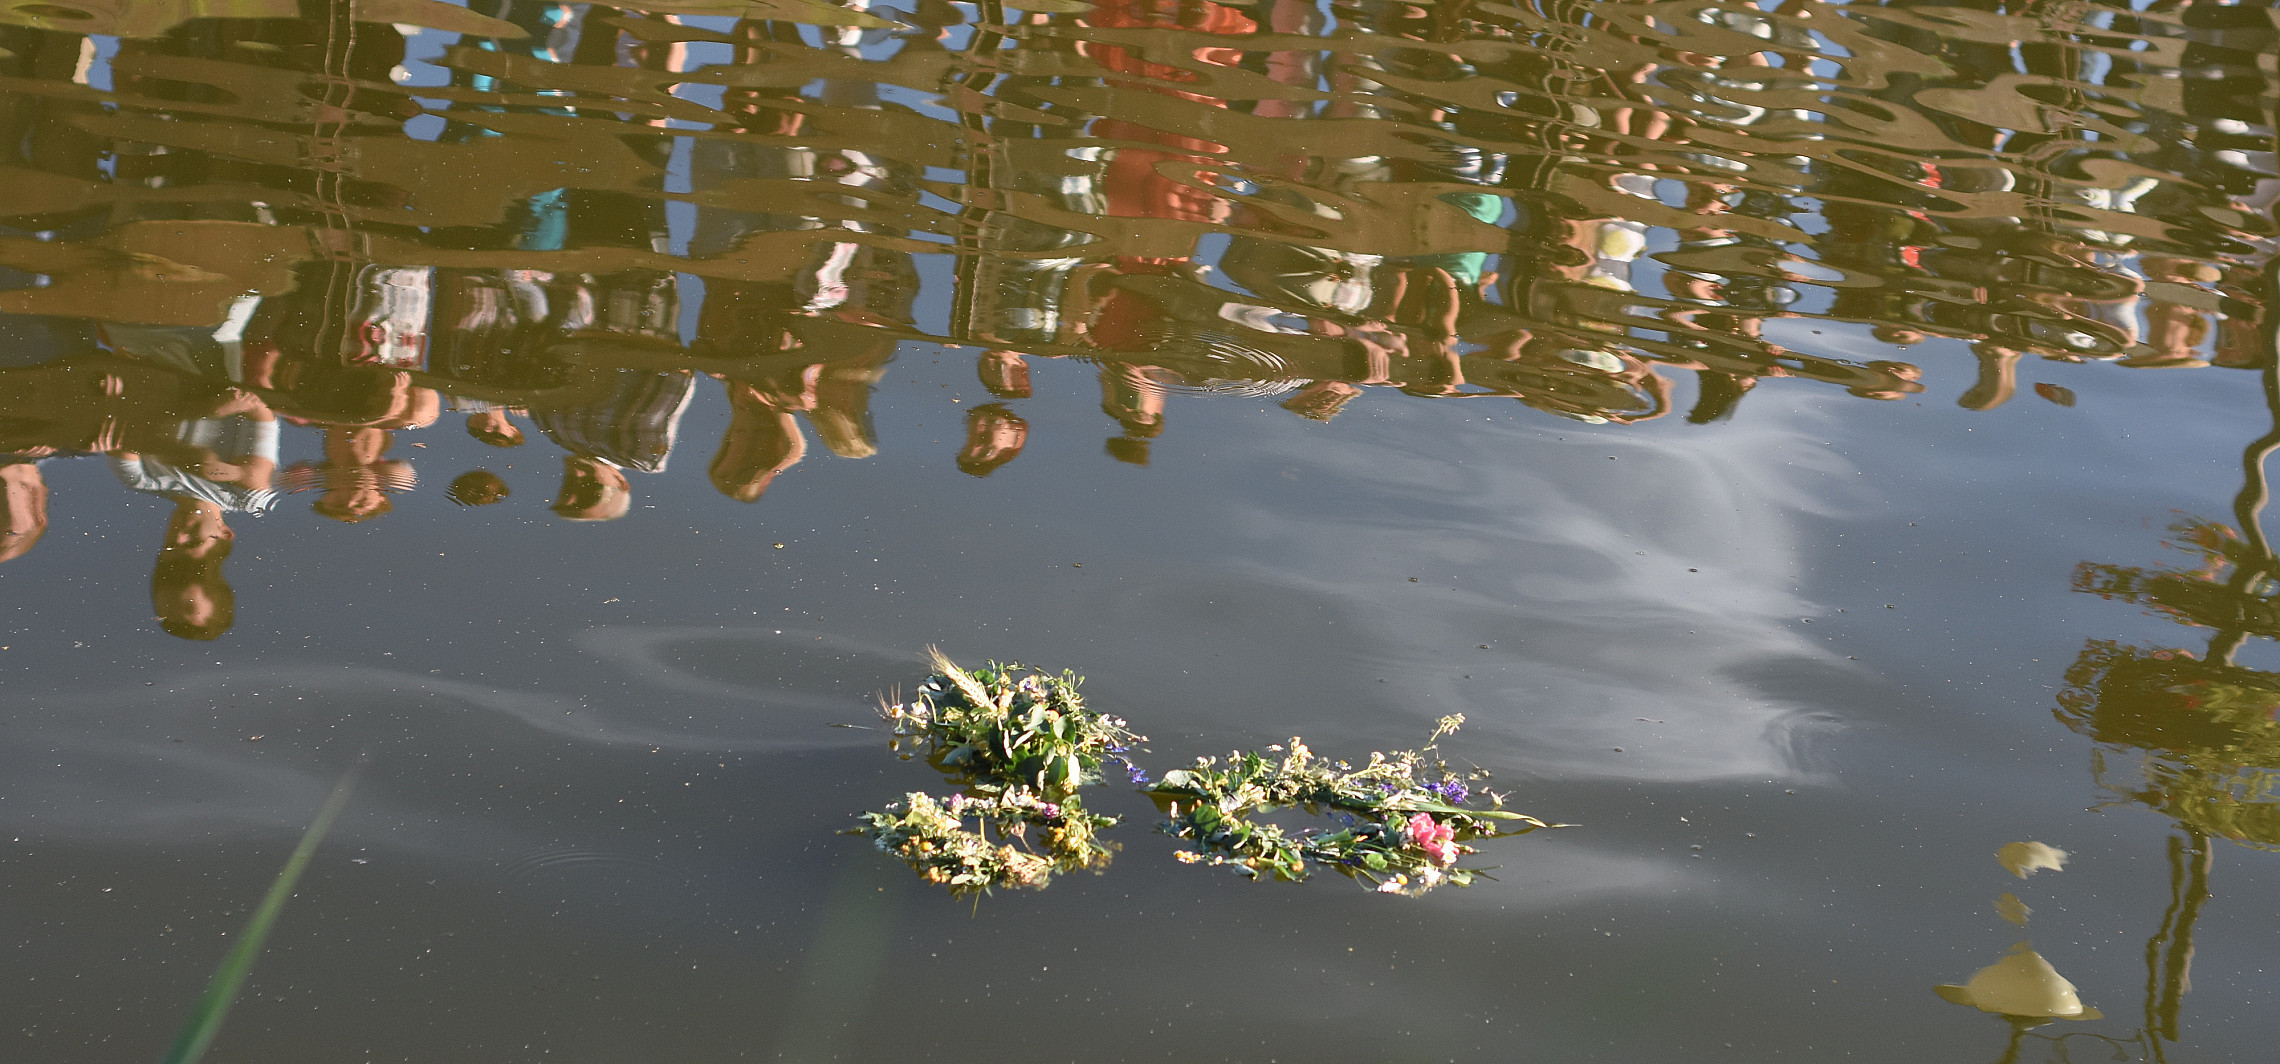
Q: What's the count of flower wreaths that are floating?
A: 3